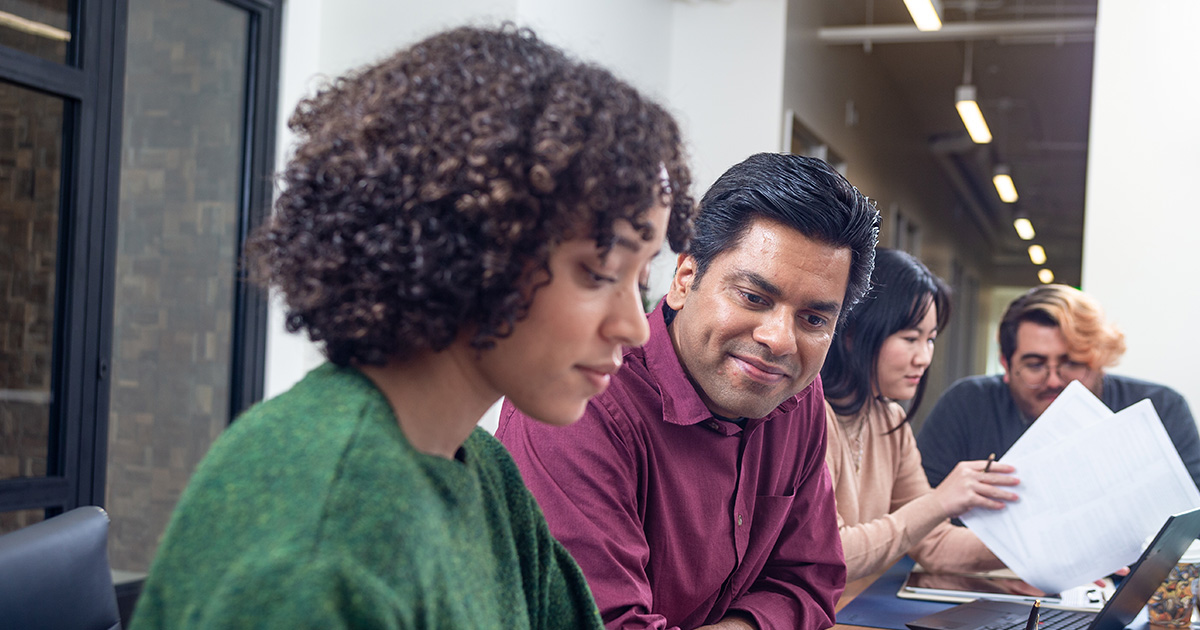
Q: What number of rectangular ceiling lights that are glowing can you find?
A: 6